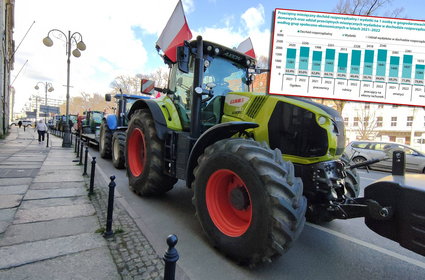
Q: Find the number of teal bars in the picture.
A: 11